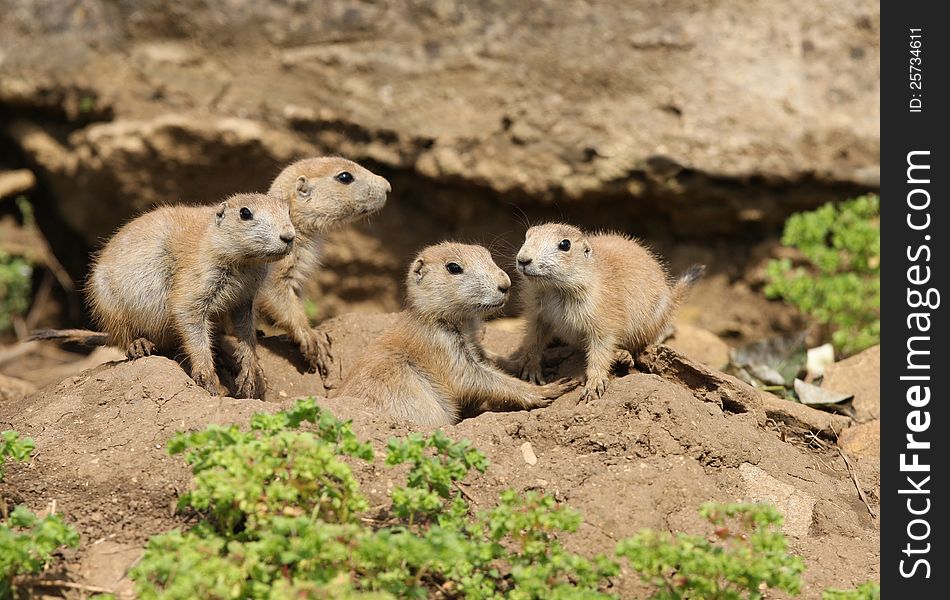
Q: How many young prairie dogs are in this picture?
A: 4